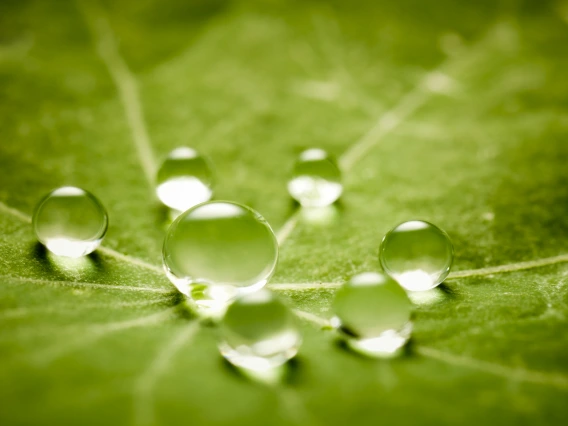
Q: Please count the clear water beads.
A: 7